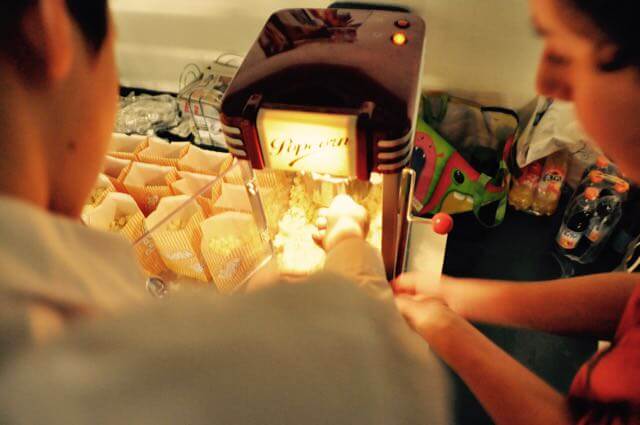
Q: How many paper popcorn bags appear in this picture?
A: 12